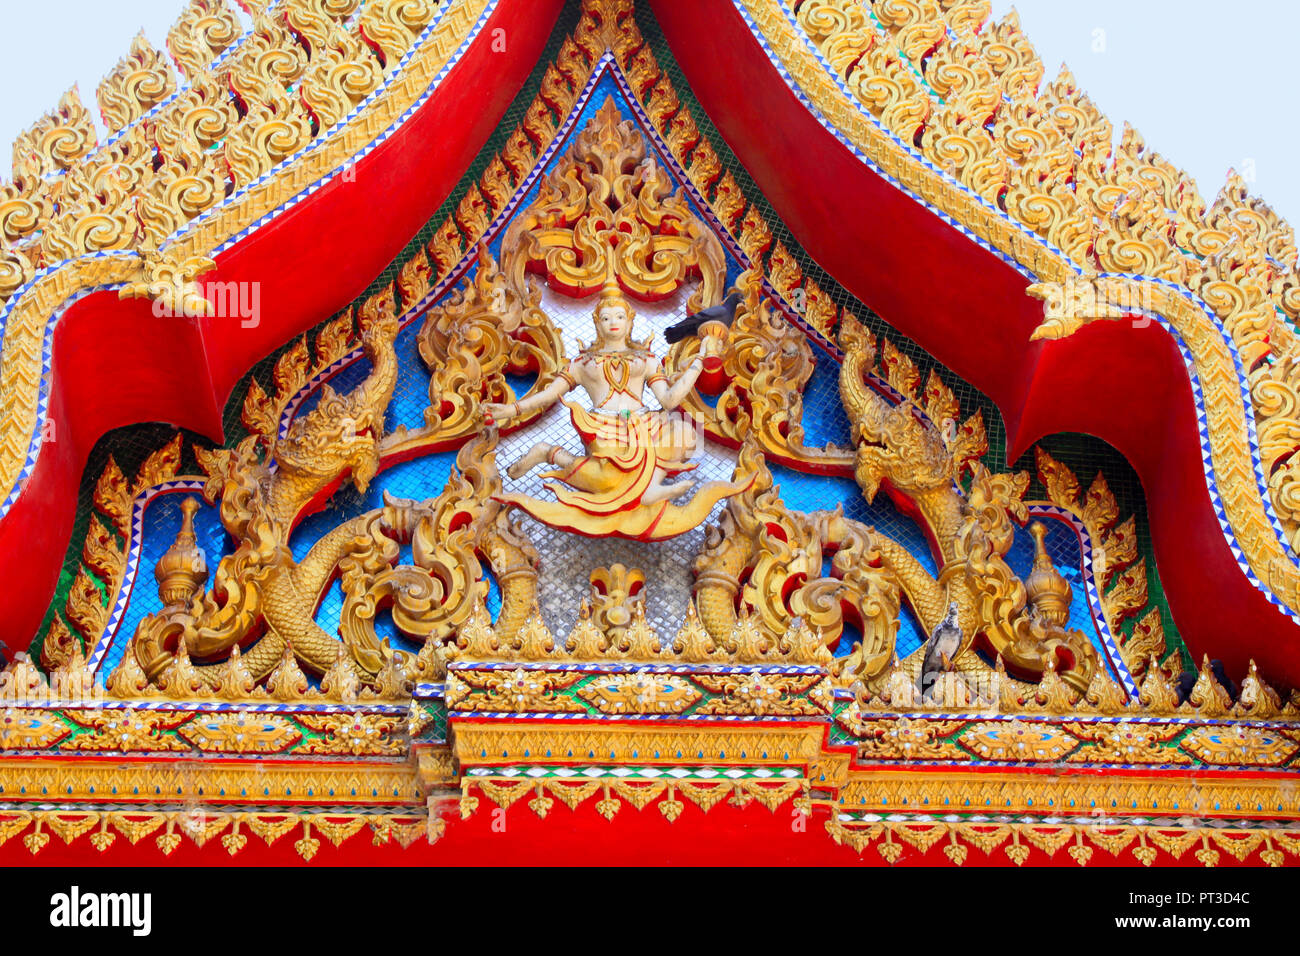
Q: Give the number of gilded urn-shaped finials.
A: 2